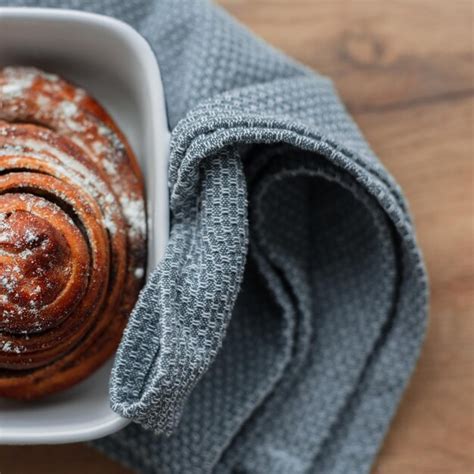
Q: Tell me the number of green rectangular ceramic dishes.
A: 0